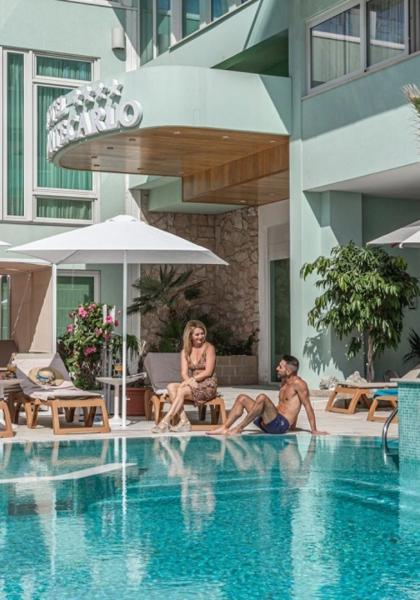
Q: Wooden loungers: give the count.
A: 5